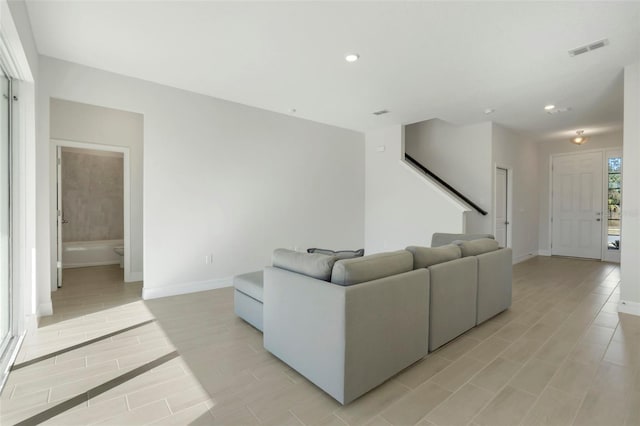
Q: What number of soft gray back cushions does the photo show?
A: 4